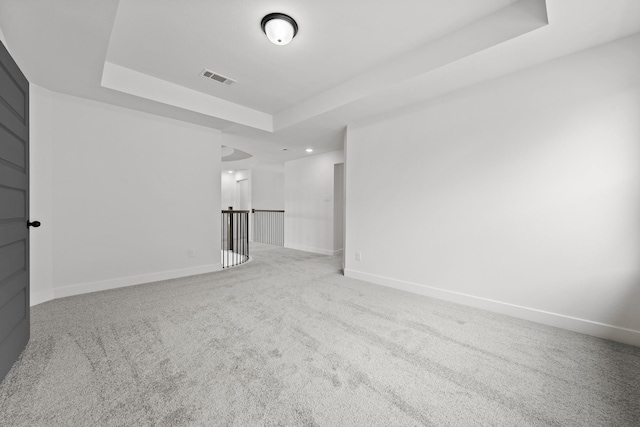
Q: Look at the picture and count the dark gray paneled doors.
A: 1